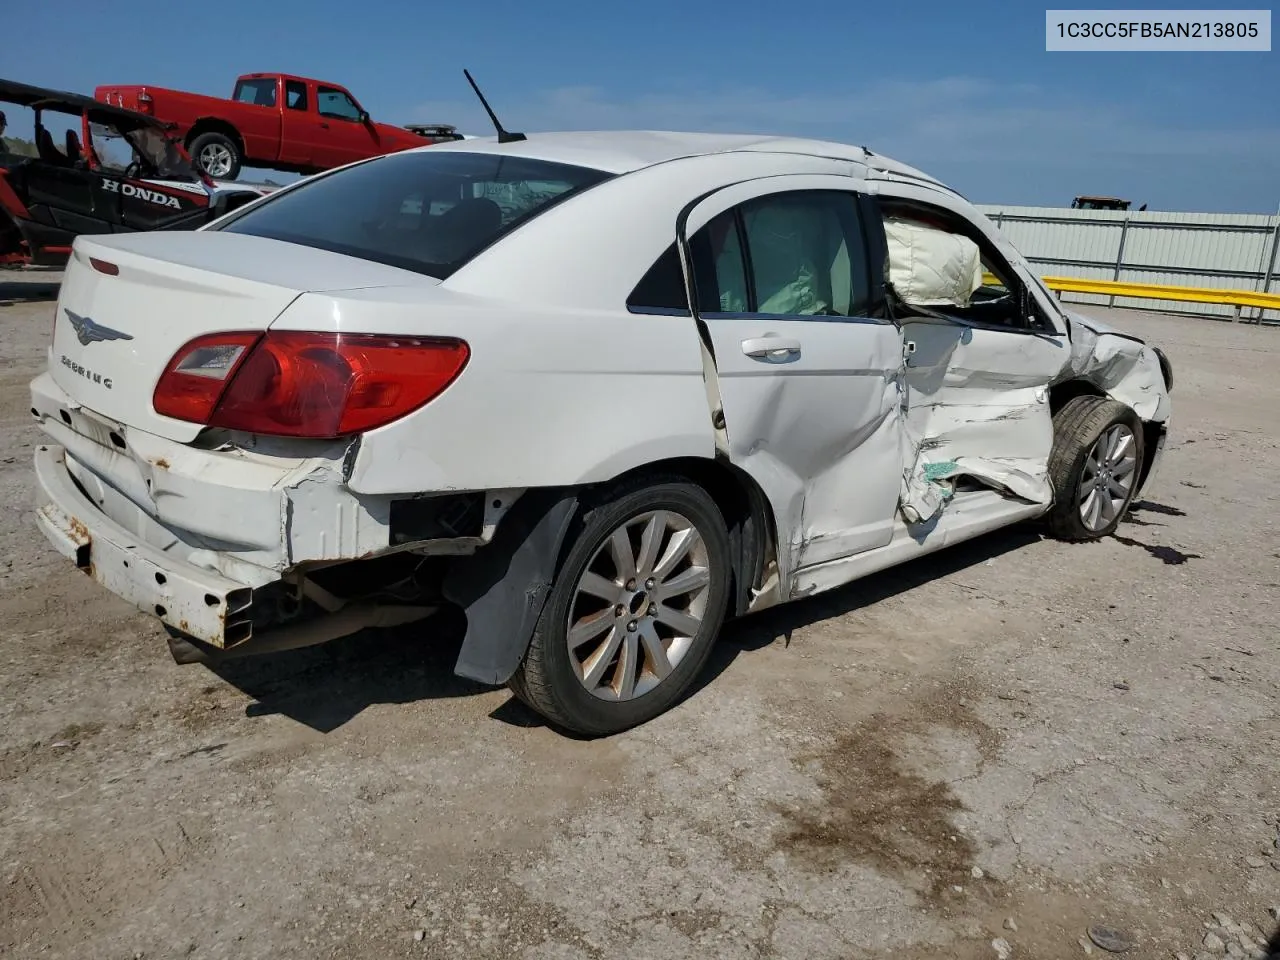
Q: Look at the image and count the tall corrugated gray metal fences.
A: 1